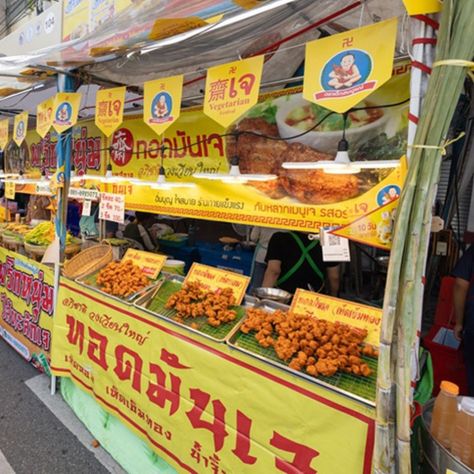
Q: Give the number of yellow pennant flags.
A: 8